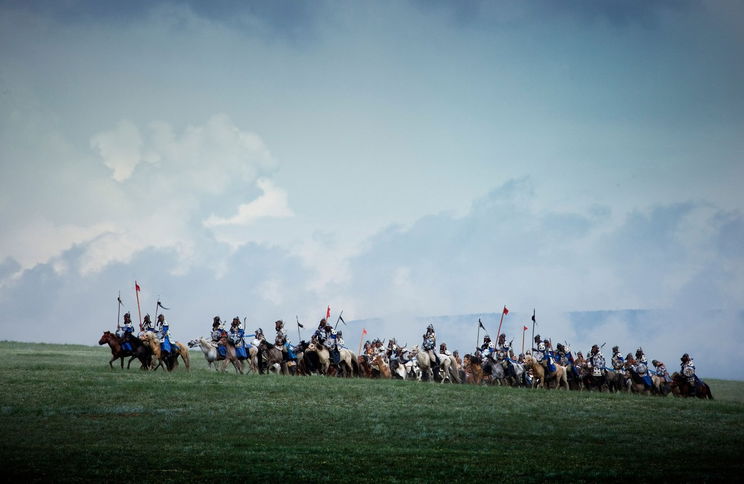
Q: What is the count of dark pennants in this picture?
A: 6